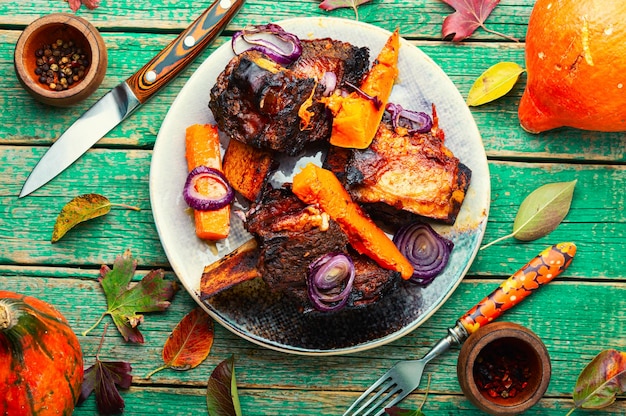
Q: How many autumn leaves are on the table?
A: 12